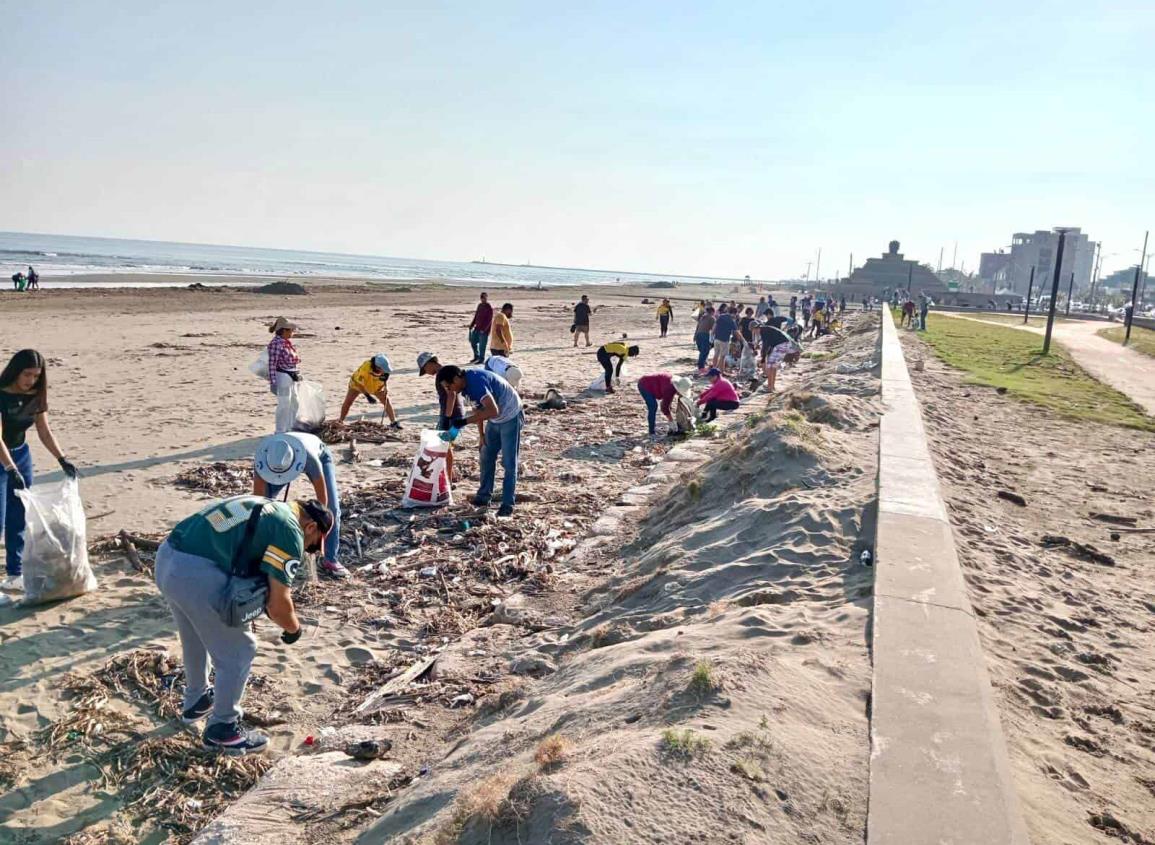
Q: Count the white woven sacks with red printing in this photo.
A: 1